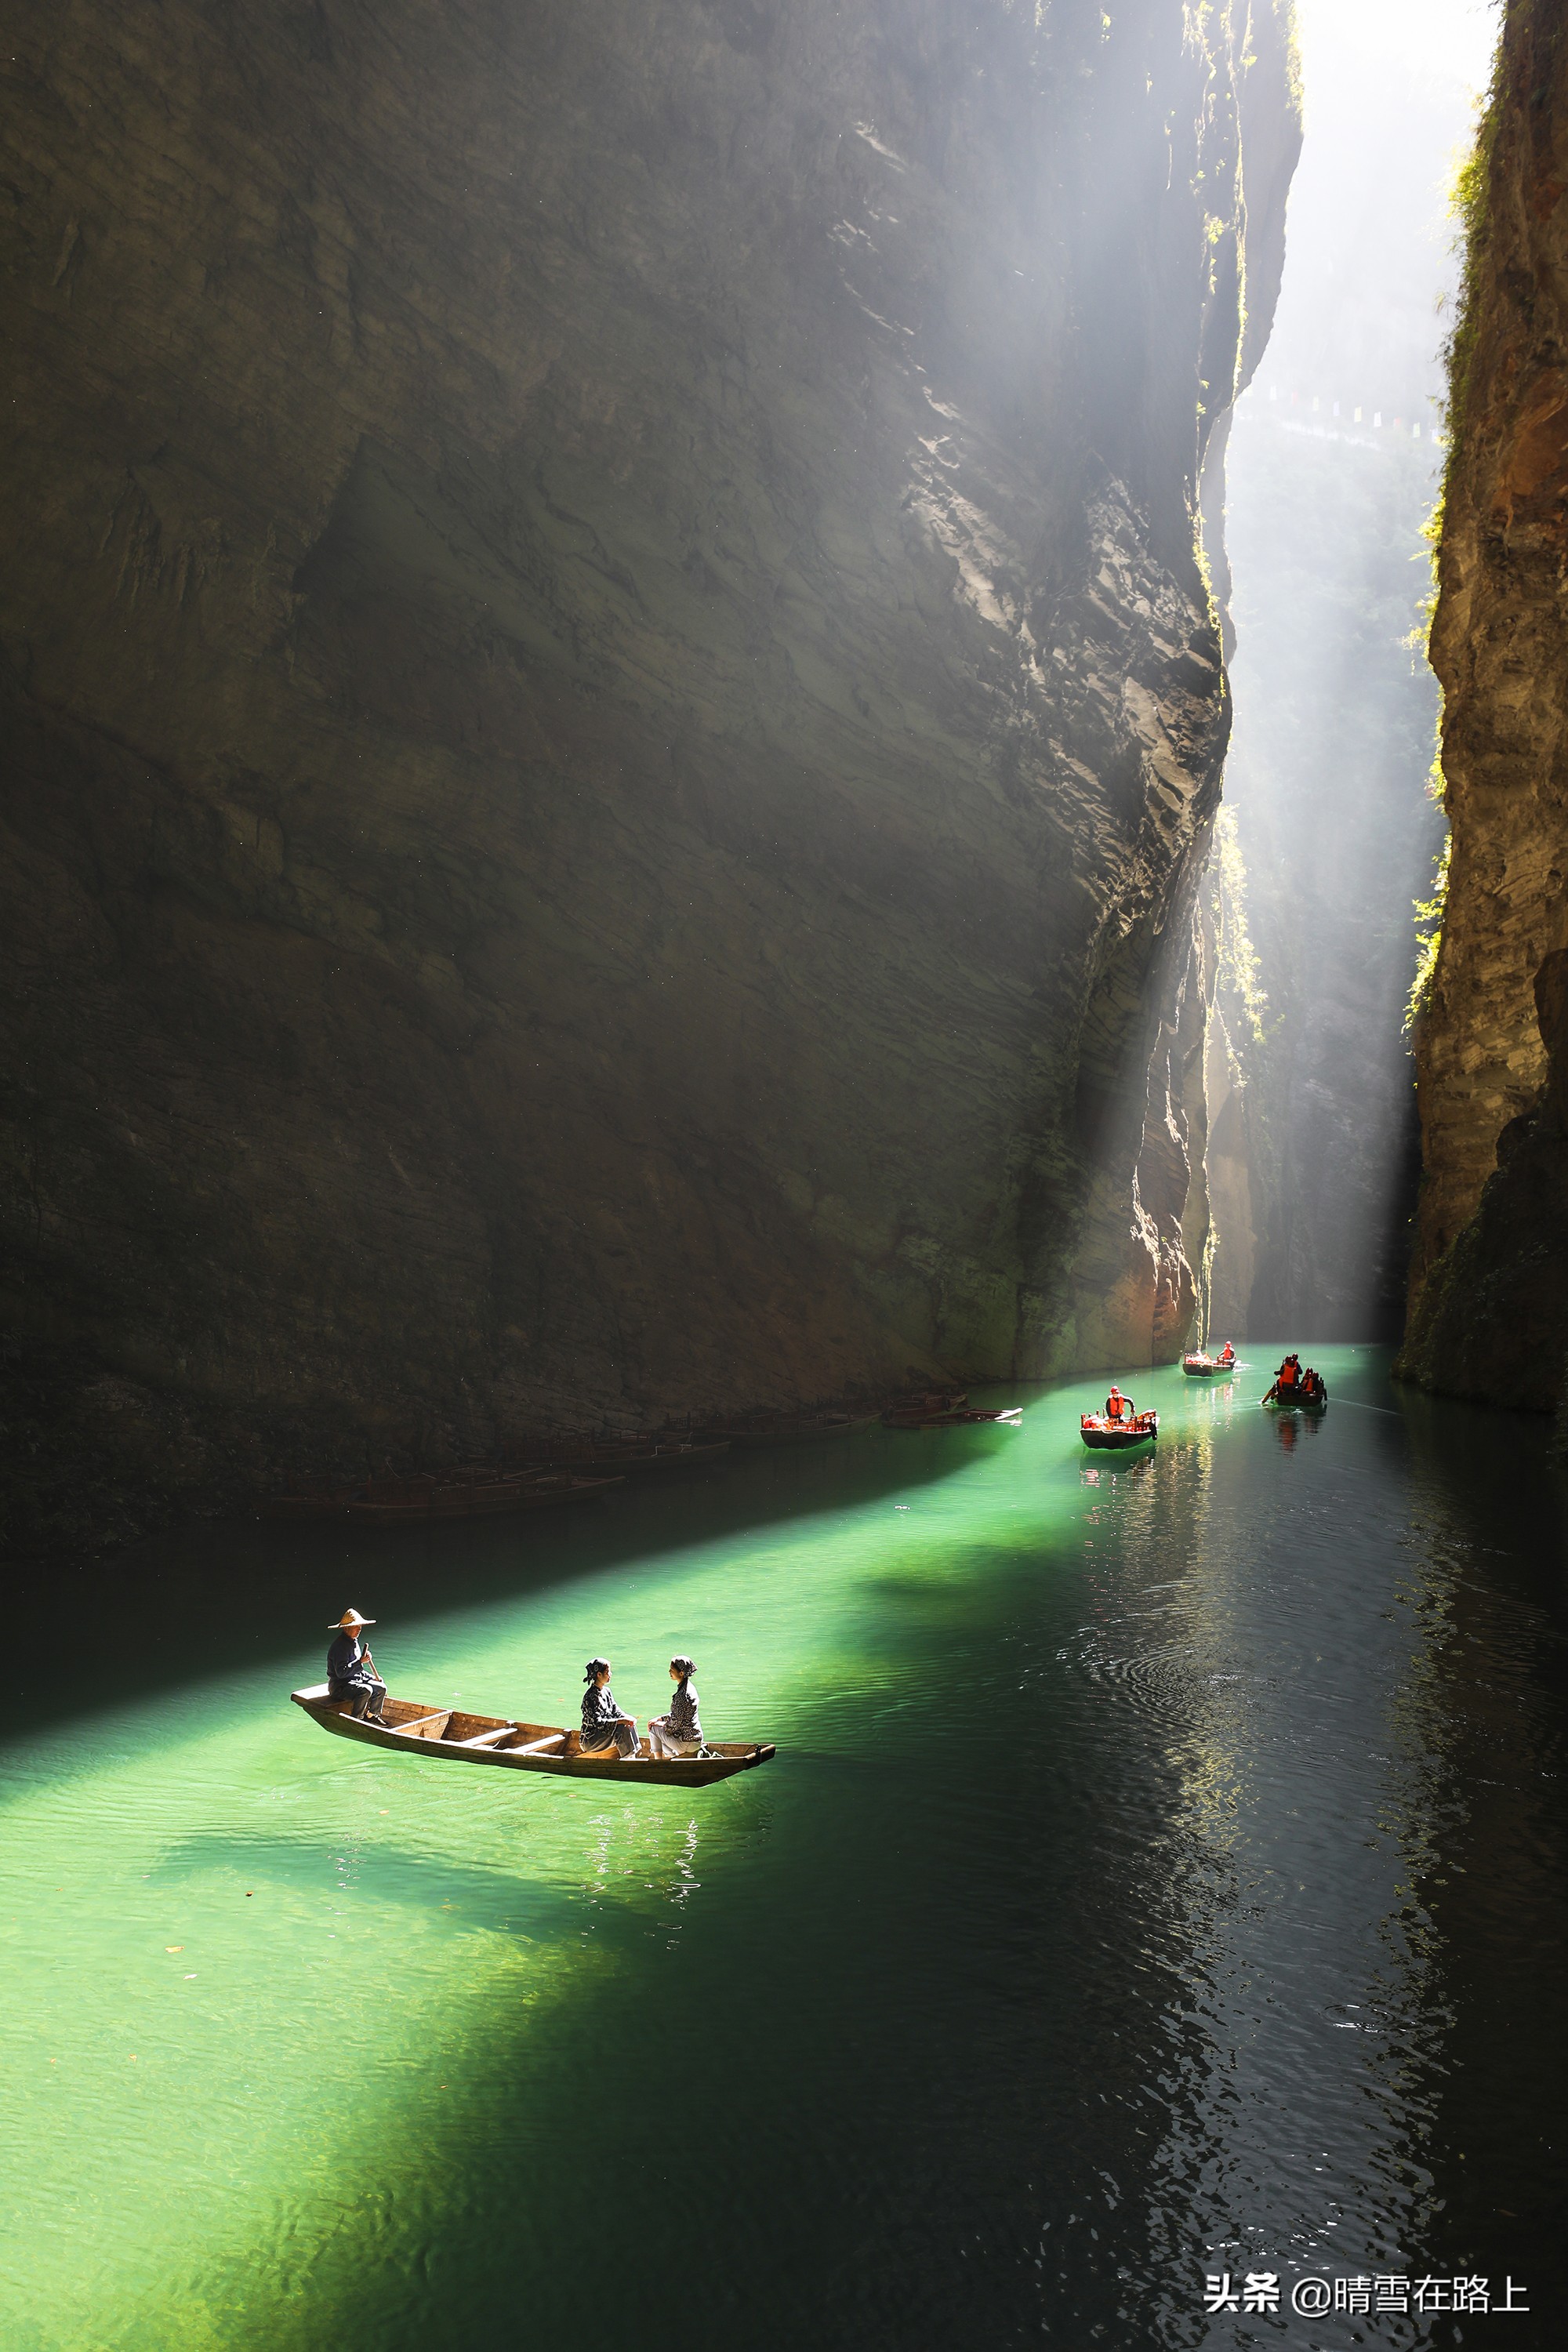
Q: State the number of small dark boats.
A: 3